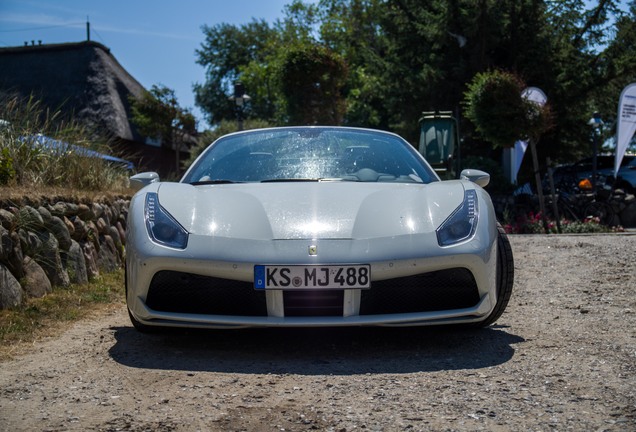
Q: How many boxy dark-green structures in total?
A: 1